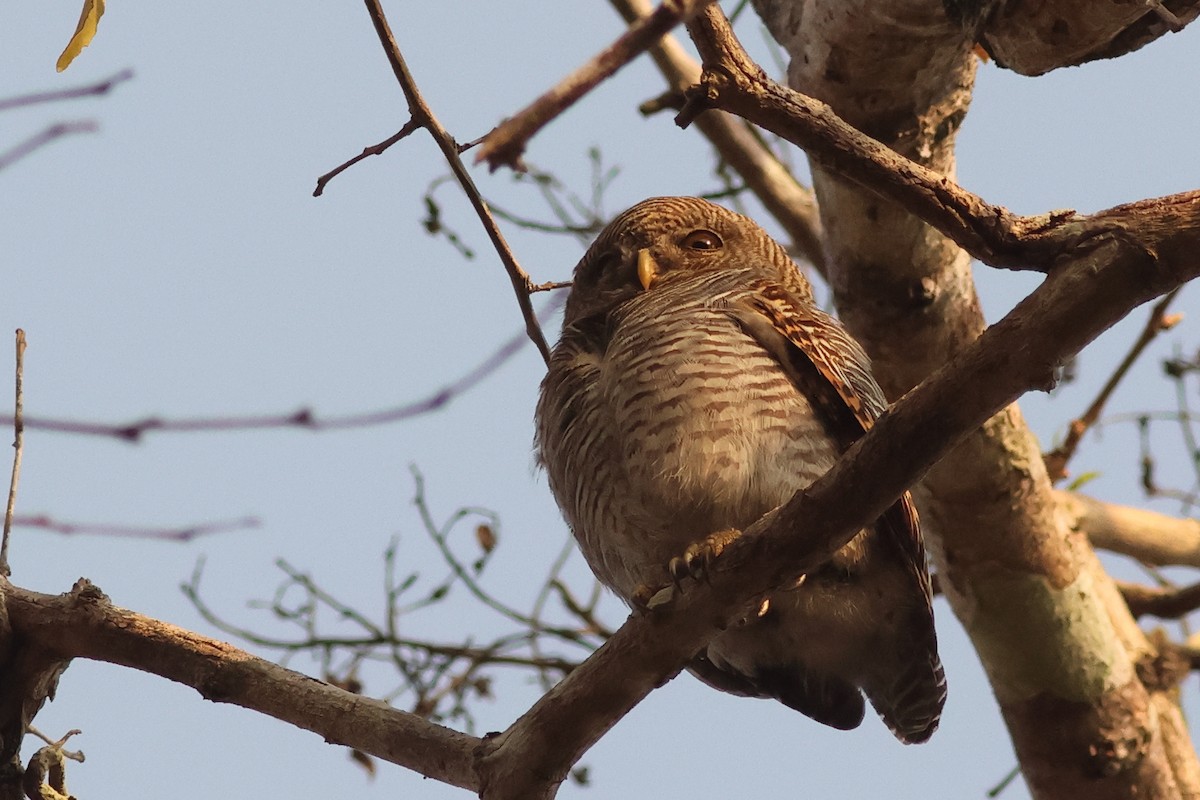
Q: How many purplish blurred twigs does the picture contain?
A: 4